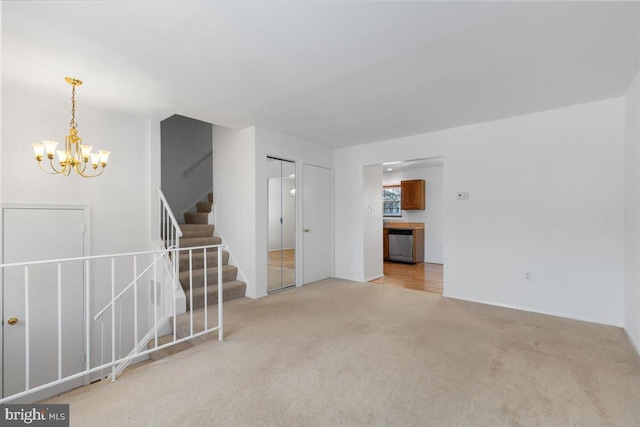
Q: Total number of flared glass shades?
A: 6